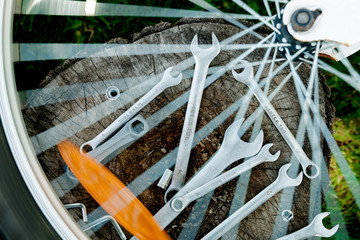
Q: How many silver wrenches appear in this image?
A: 8